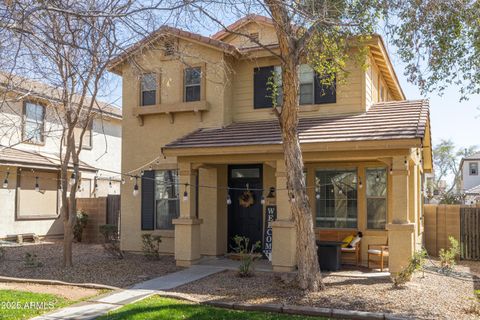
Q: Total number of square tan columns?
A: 3